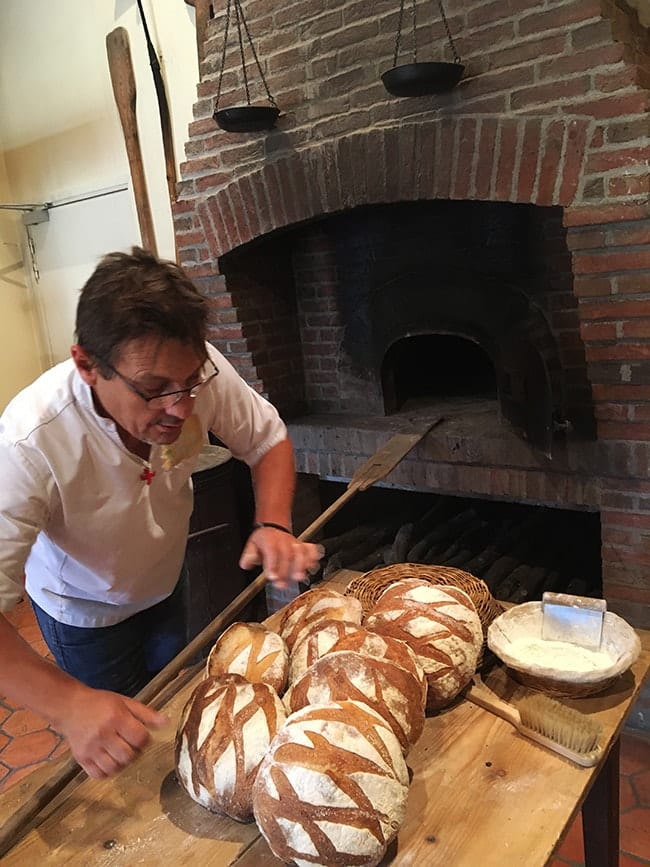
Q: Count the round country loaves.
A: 7